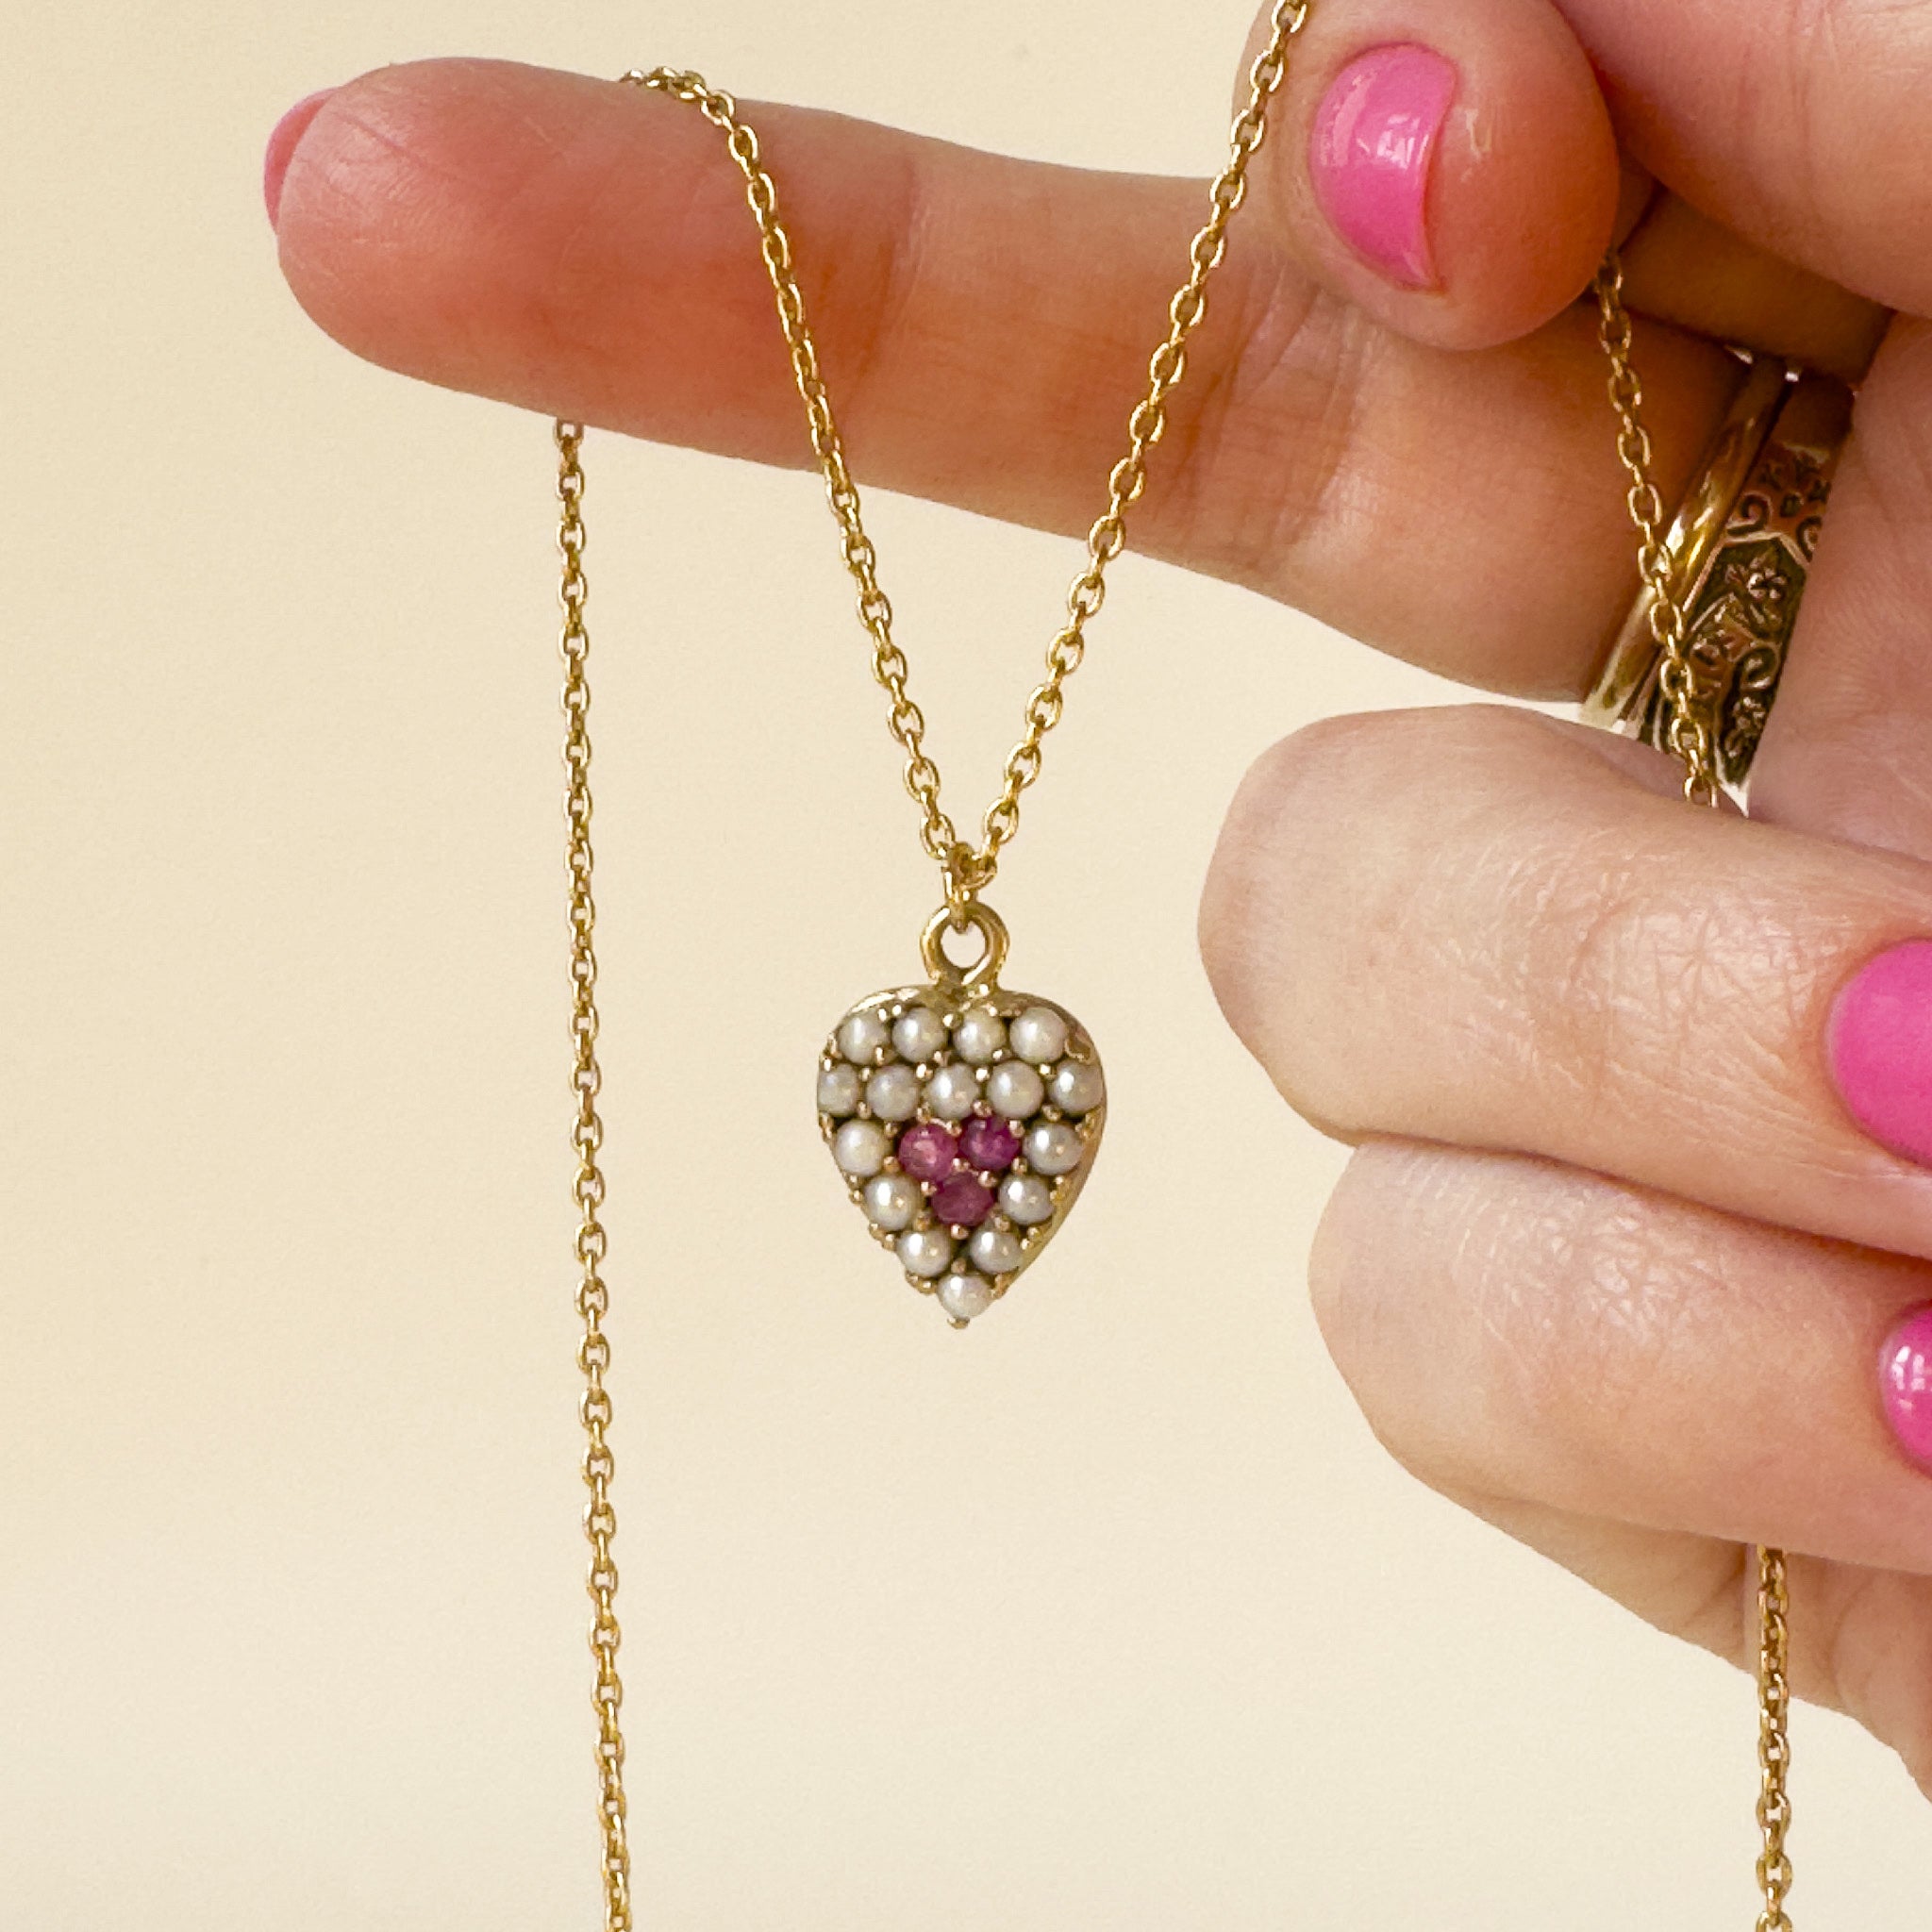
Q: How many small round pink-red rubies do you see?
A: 3